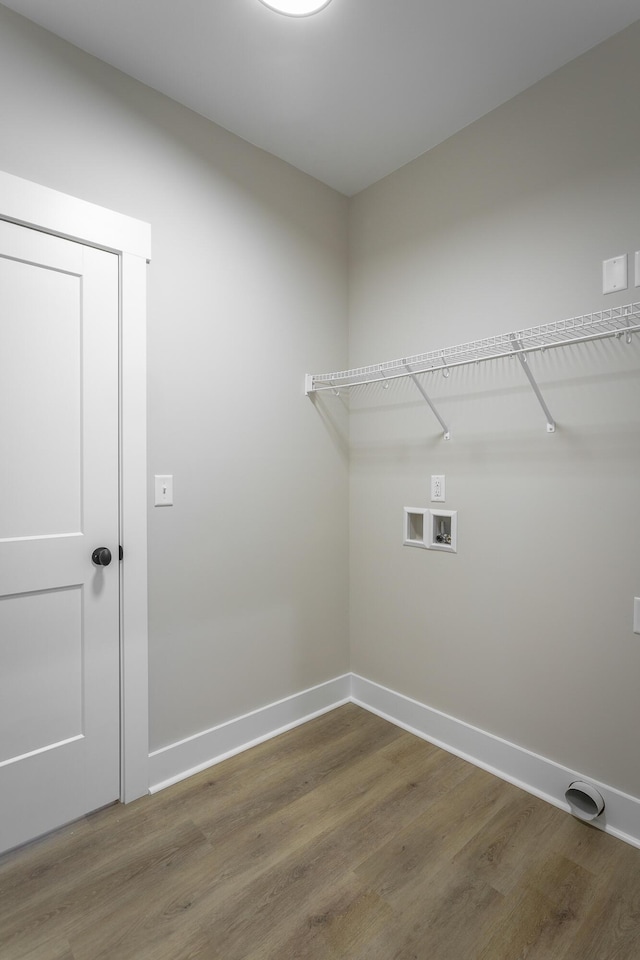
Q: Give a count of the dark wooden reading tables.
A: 0